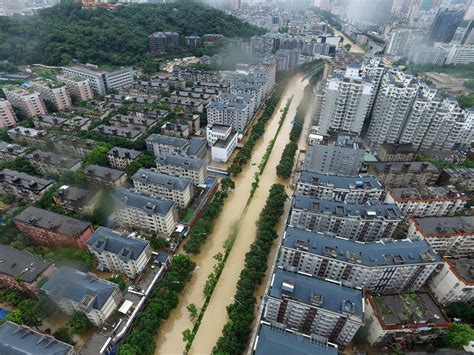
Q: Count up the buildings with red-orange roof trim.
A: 4